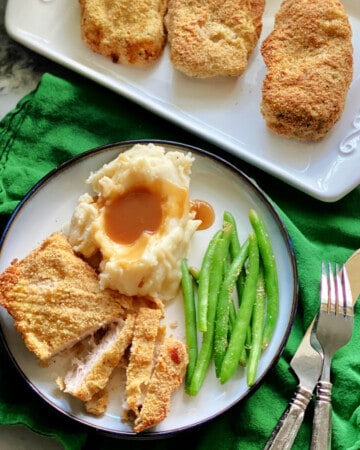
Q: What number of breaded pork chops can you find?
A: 4